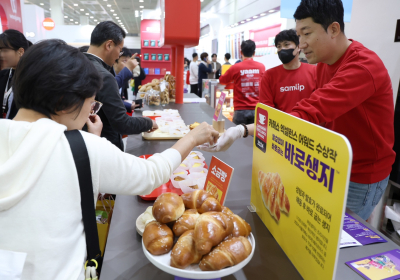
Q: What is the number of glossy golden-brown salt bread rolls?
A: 8